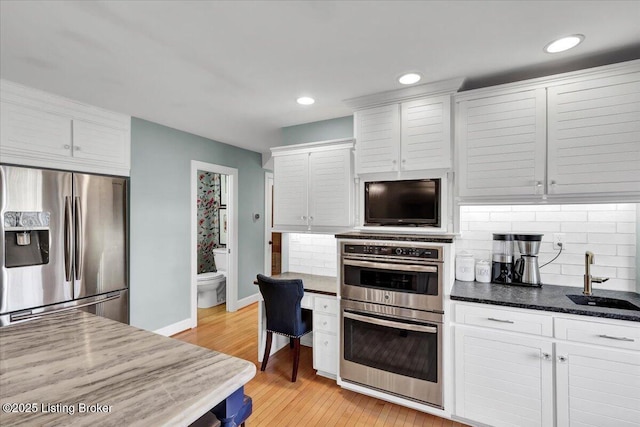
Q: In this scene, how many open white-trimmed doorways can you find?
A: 1